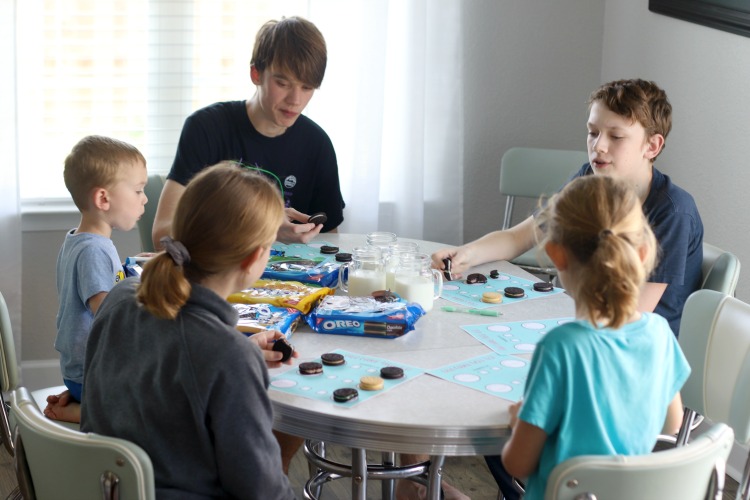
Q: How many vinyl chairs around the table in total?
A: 7